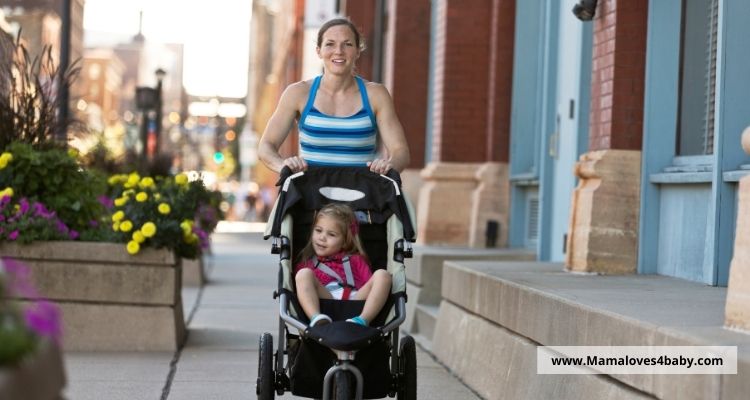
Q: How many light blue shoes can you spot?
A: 2